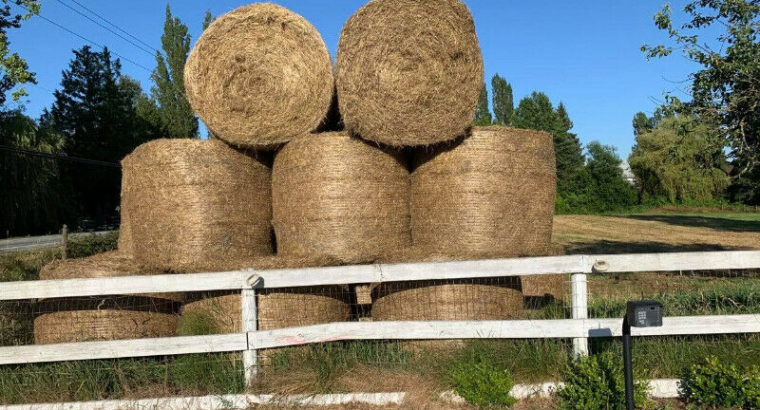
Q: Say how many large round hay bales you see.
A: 8